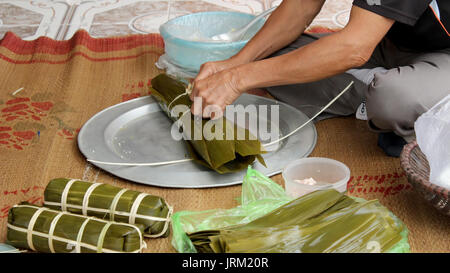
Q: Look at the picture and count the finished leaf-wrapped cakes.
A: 2